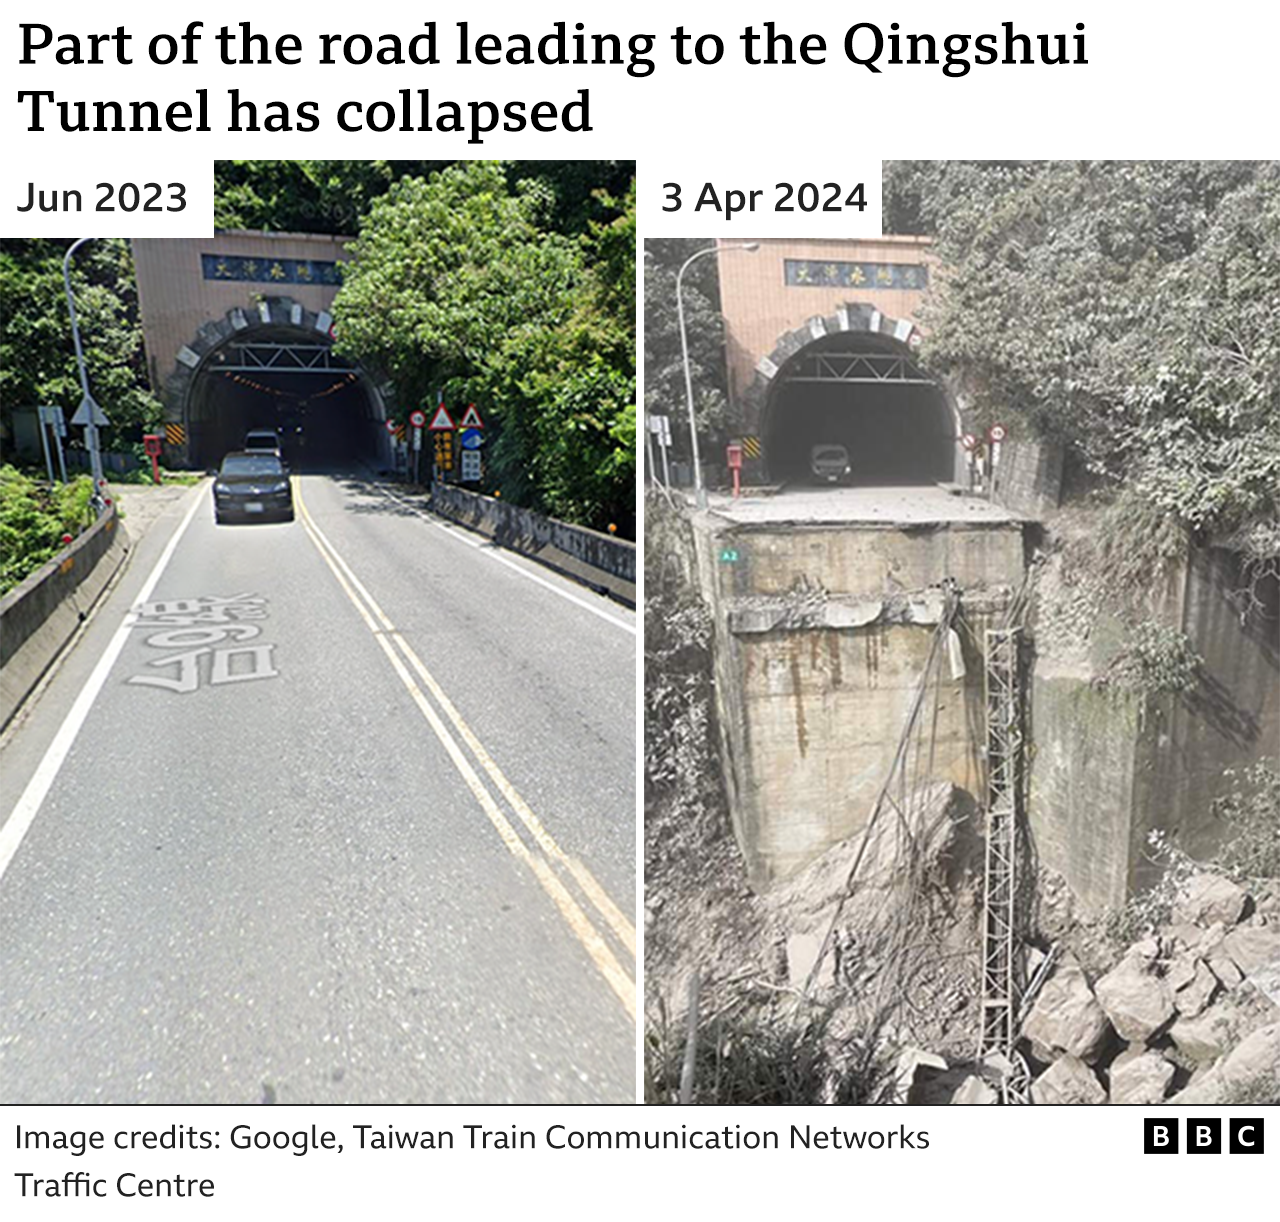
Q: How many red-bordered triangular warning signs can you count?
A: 2